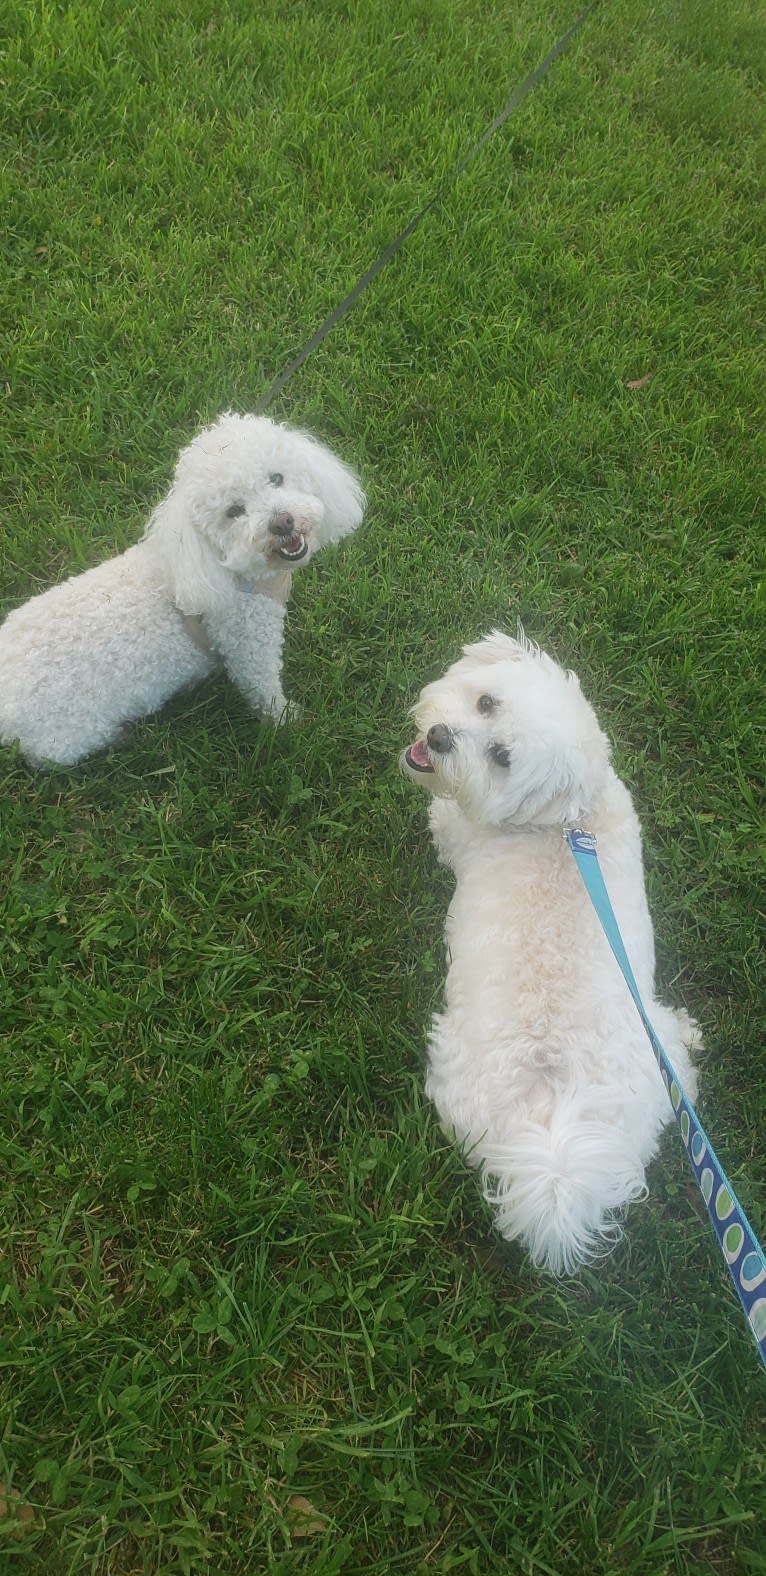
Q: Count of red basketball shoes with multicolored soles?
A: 0